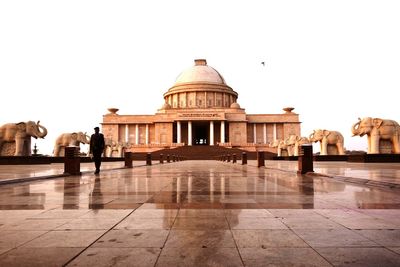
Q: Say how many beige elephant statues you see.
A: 8